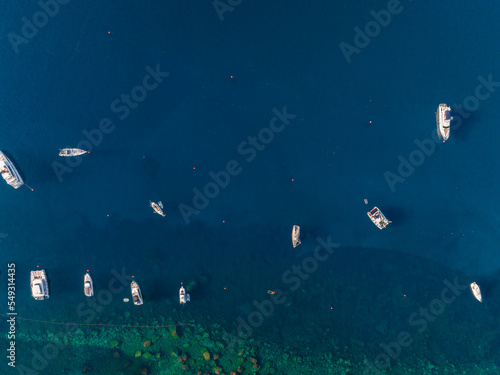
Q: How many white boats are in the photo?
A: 11